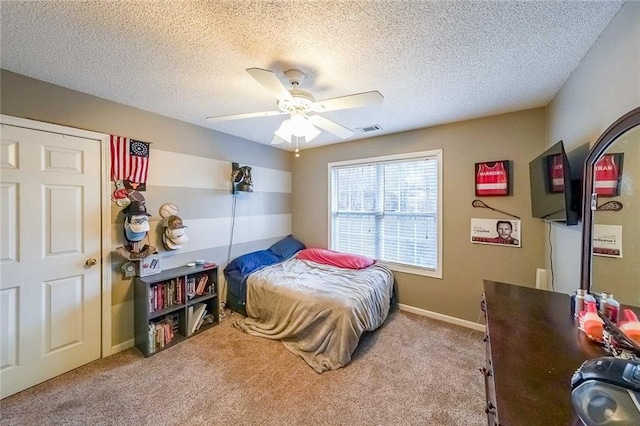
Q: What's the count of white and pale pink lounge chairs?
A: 0